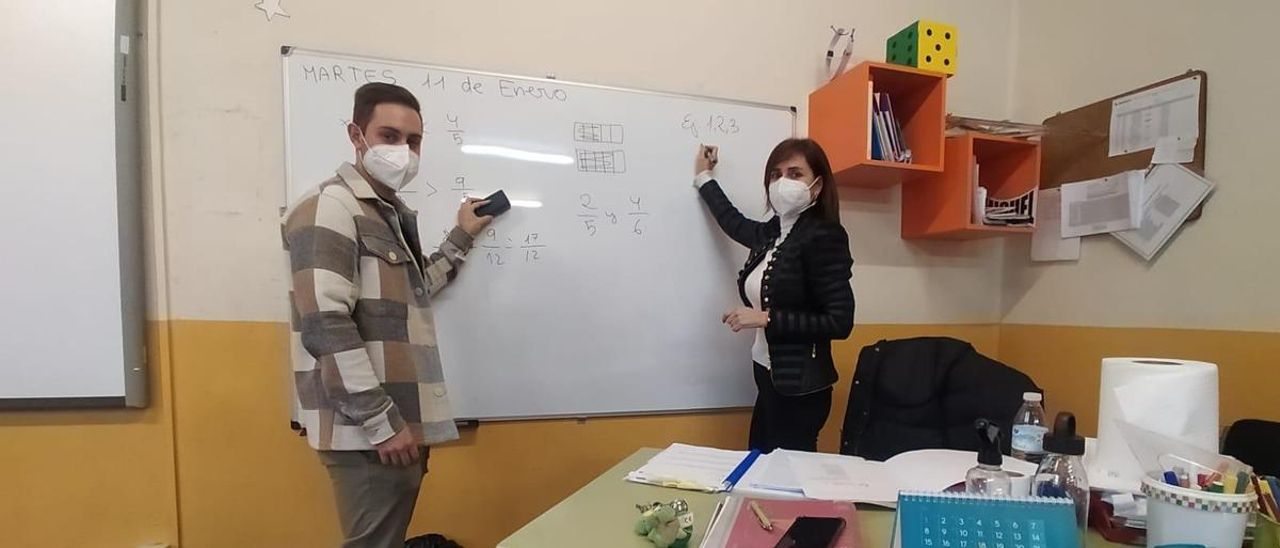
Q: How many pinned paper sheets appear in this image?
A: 5